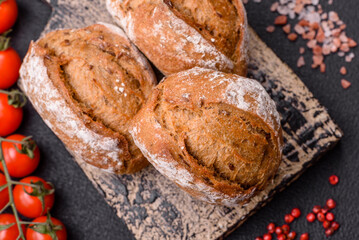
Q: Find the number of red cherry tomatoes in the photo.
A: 8